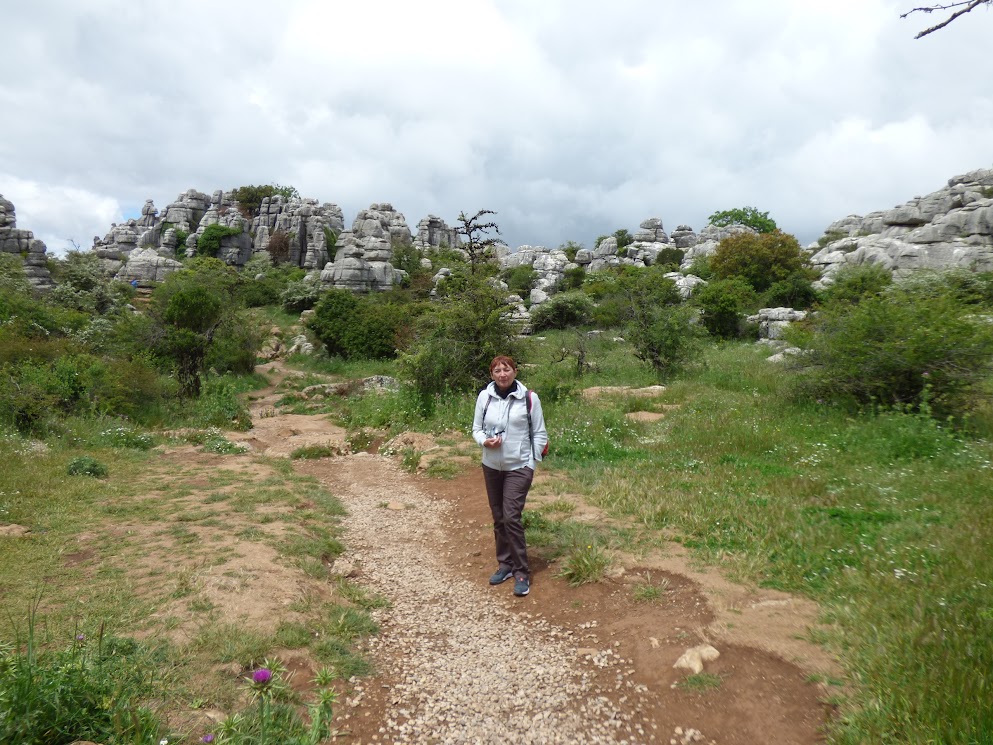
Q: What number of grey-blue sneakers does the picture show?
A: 2